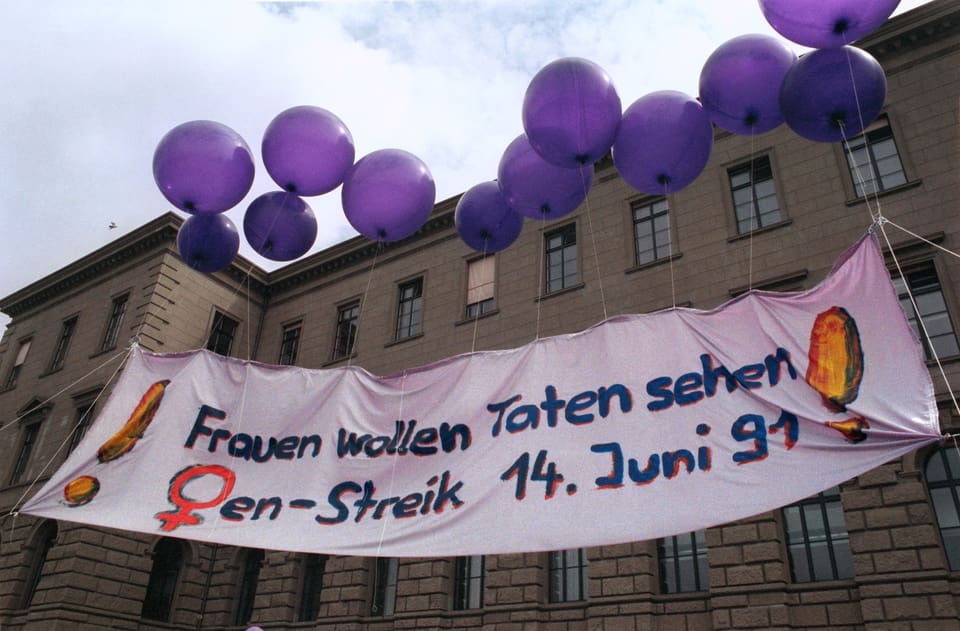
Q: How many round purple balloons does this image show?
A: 12